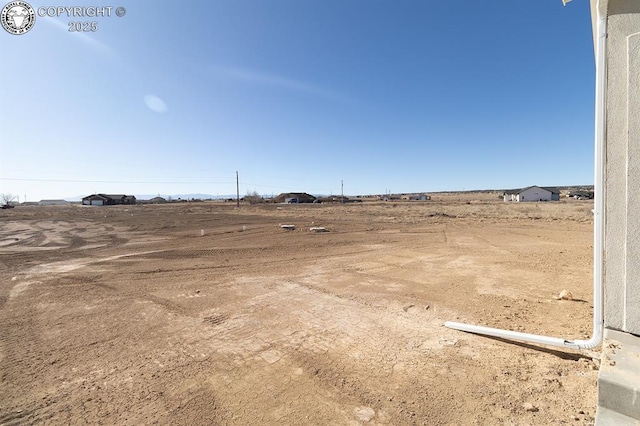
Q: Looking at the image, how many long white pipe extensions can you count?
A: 1